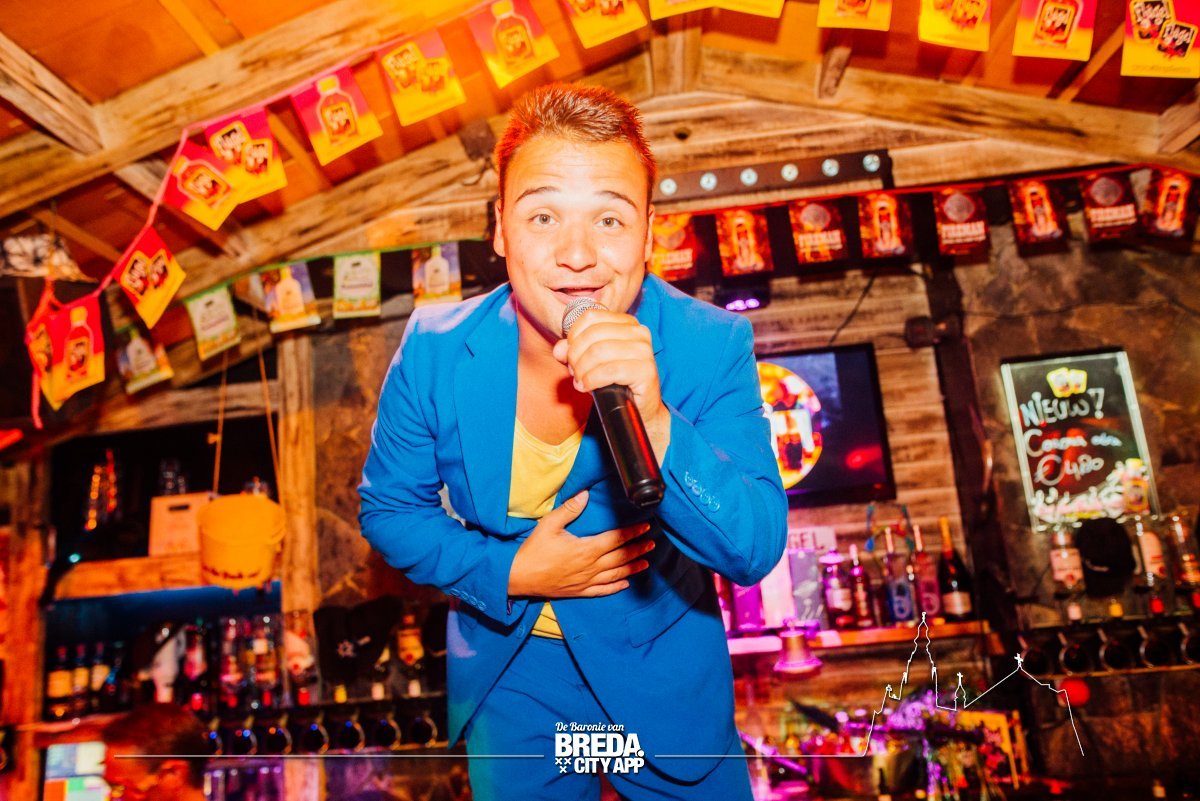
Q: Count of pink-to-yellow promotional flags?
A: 15